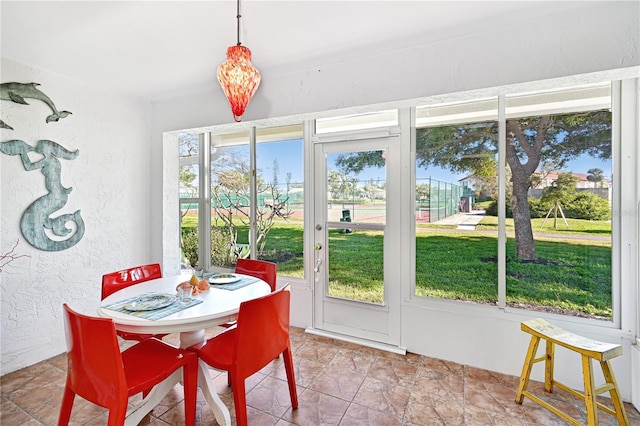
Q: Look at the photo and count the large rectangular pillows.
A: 0